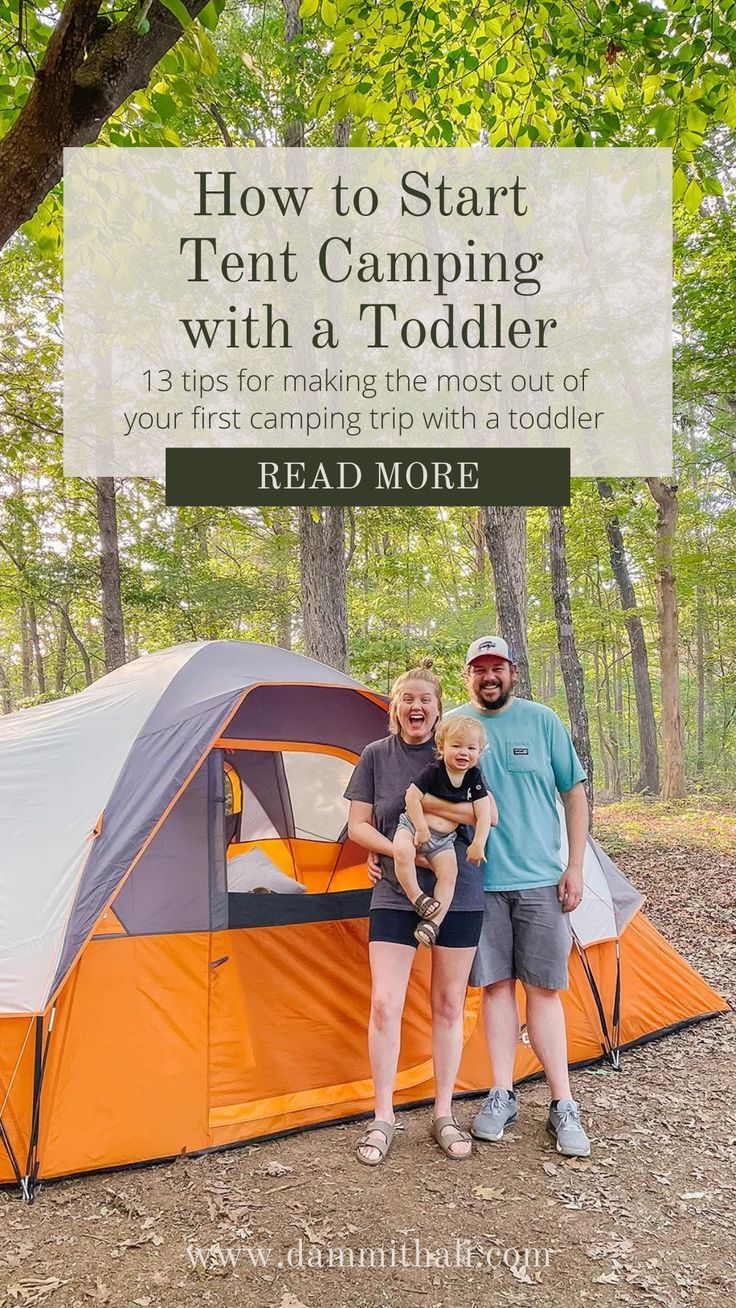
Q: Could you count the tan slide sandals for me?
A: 2